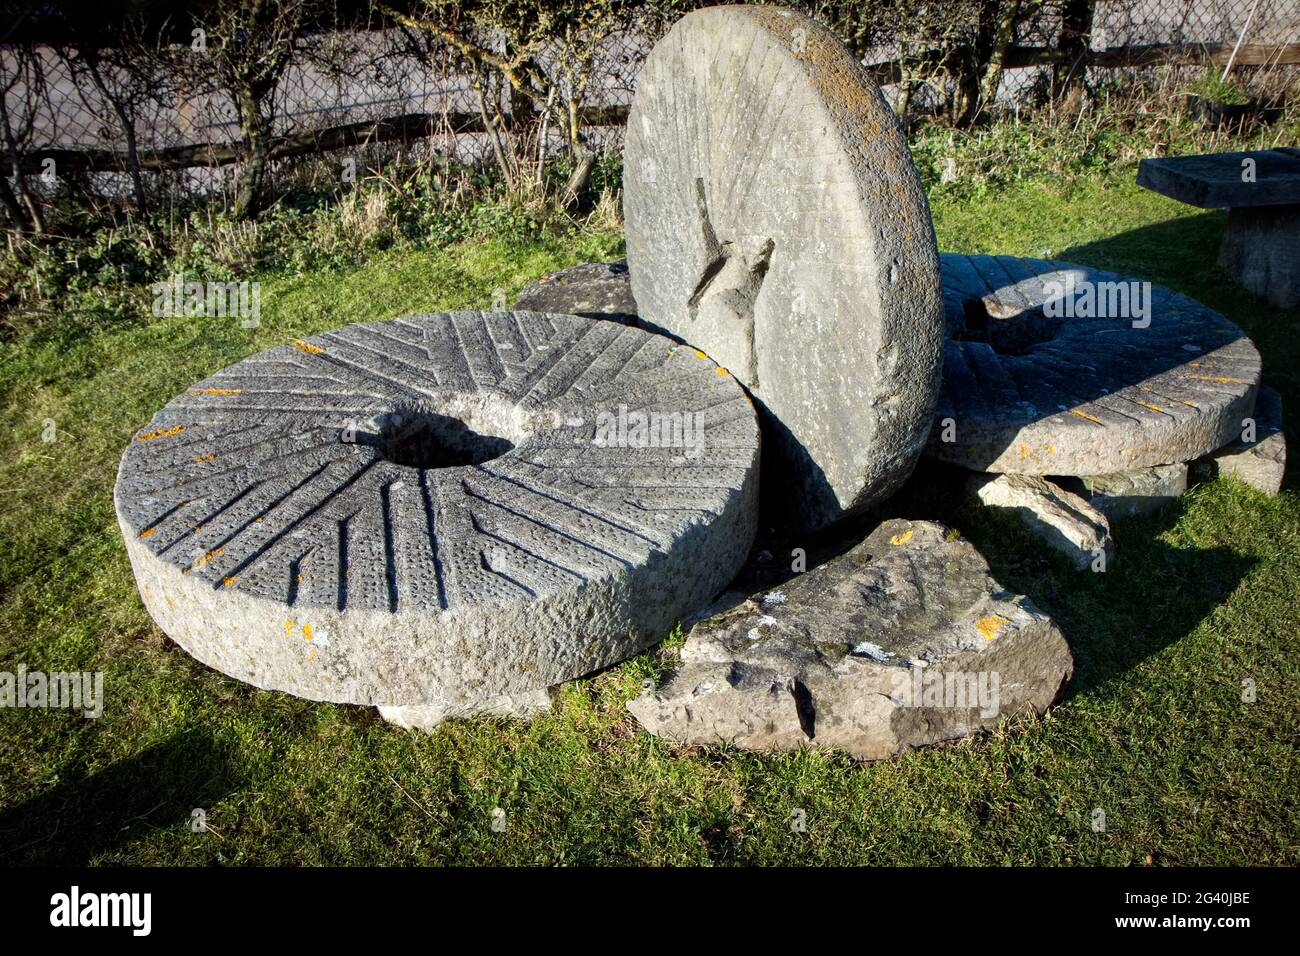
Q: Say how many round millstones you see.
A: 3